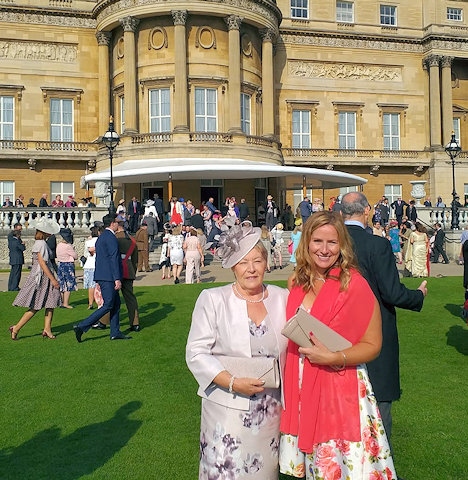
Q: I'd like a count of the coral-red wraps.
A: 1